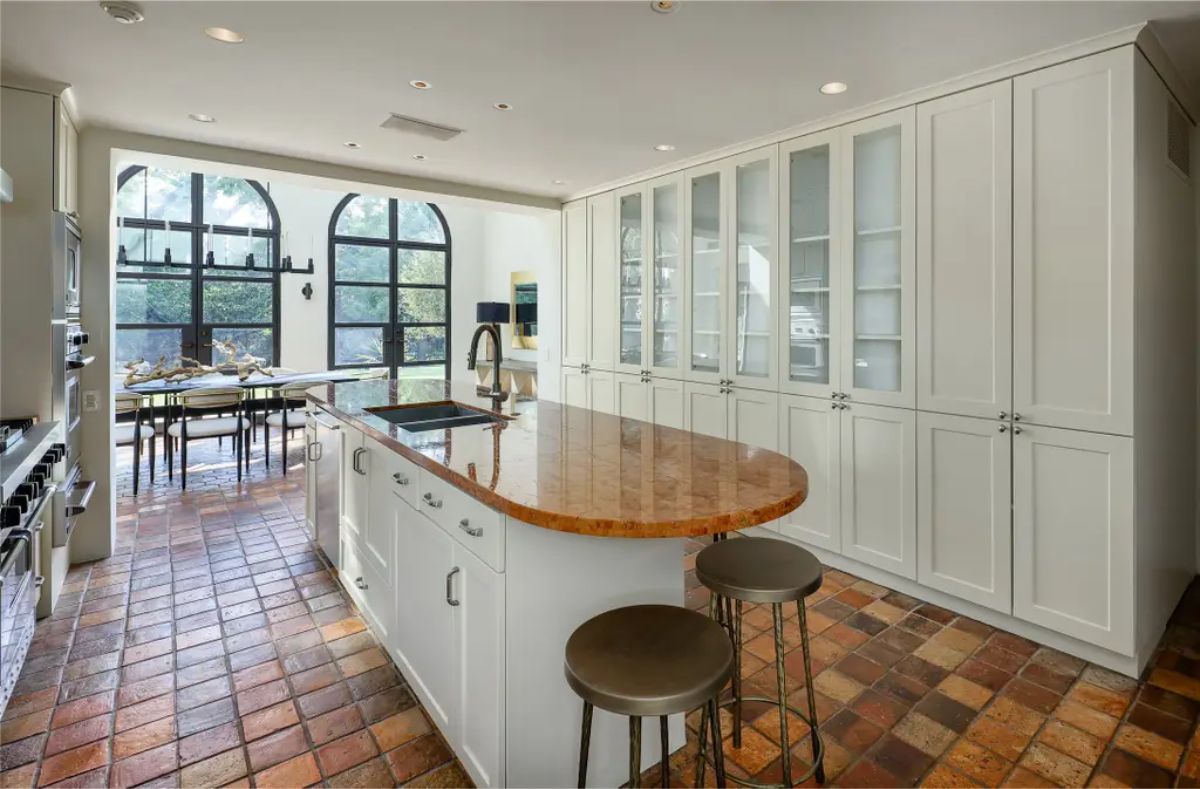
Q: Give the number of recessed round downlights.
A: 10